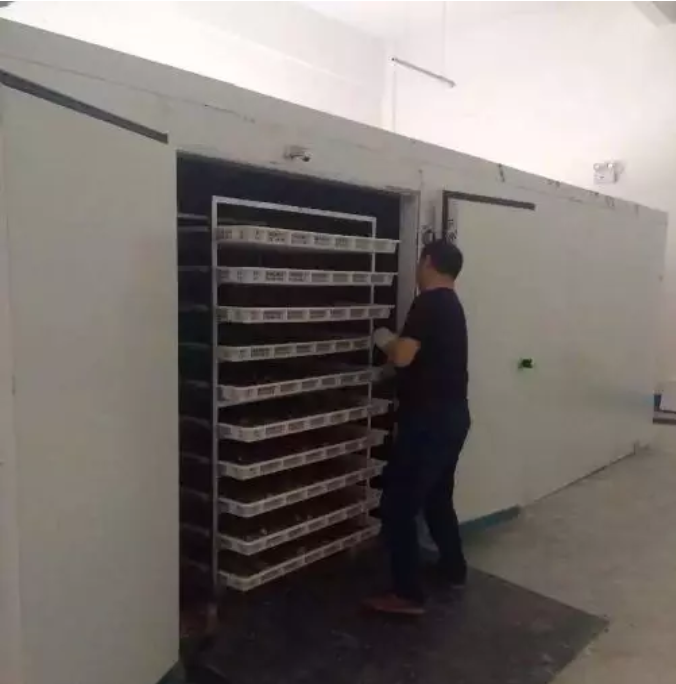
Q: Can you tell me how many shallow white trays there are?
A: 10